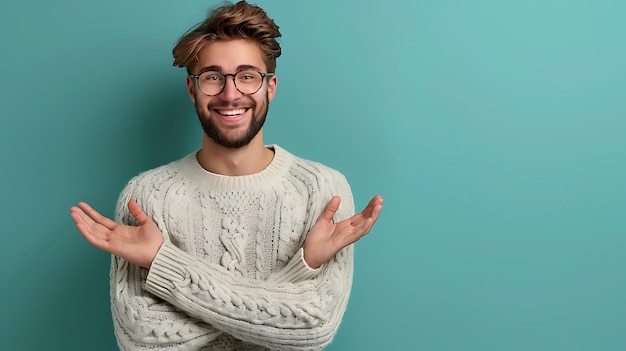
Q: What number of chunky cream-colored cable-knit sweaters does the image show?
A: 1